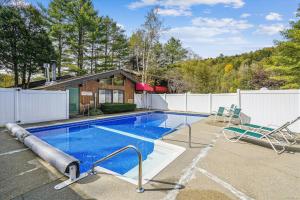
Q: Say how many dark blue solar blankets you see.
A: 0